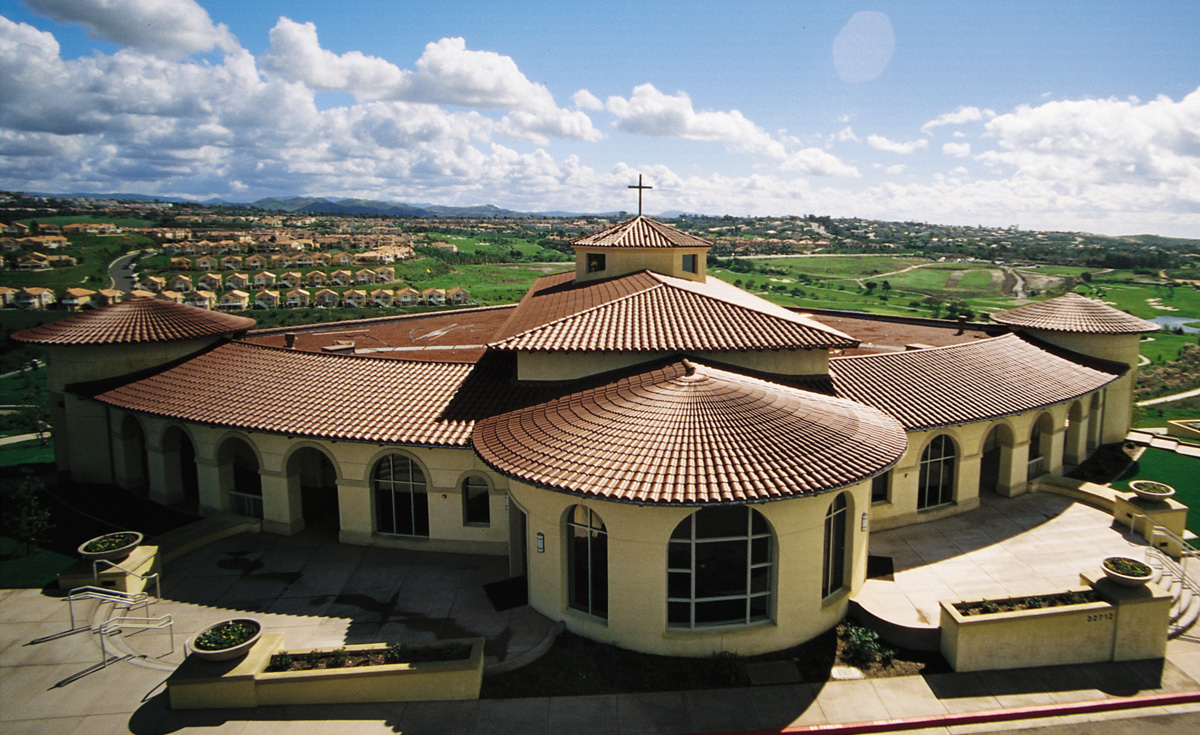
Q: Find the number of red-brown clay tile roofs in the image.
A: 7